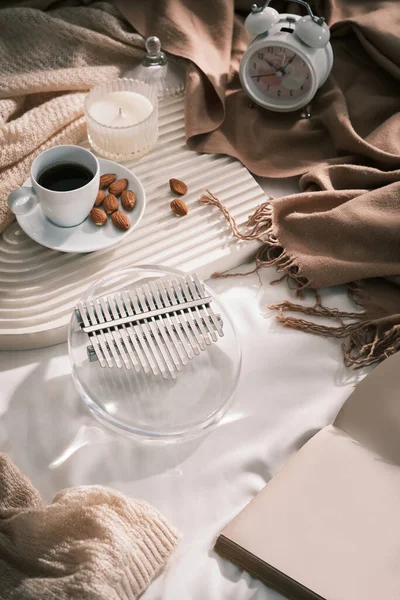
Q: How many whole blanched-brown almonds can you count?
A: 9